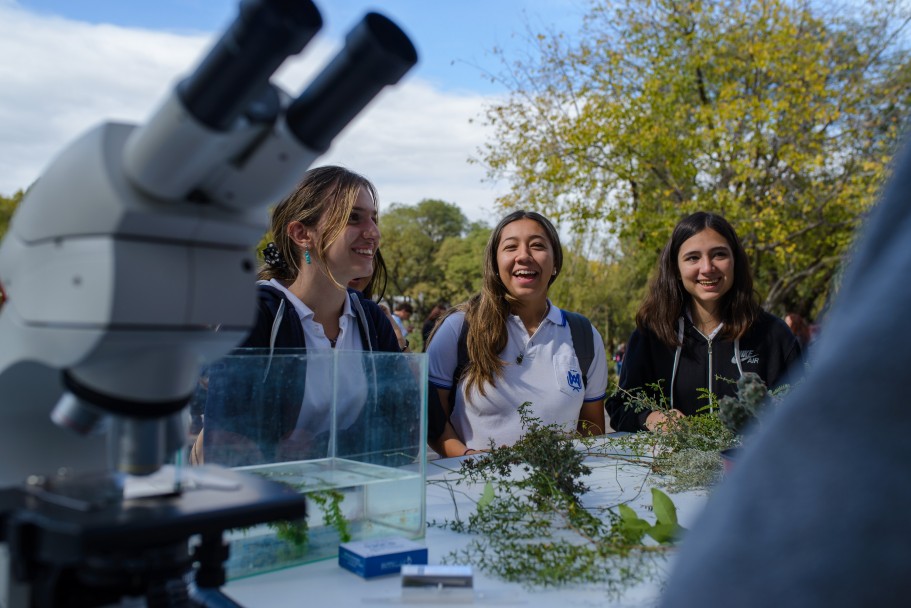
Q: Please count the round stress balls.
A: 0